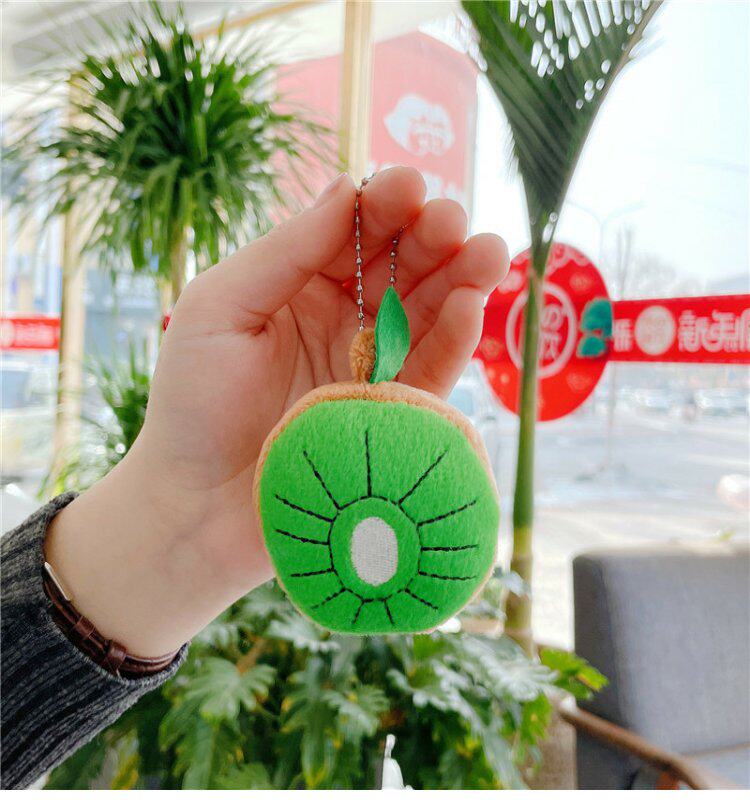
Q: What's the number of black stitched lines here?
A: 13